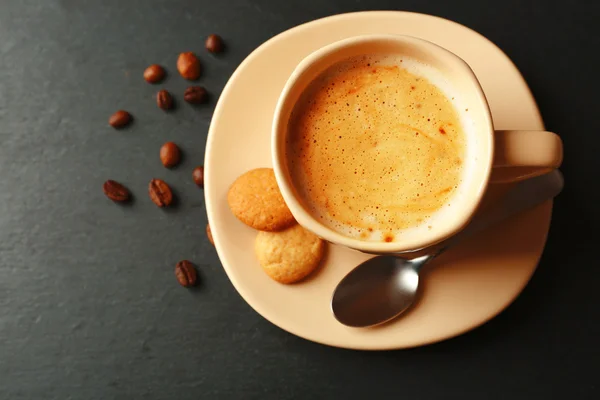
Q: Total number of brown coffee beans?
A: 12